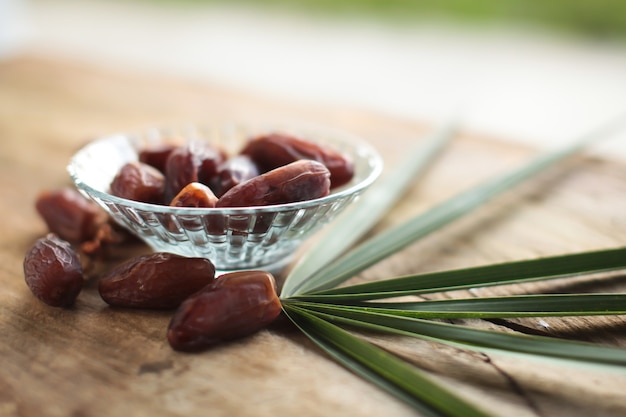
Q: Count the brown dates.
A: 11